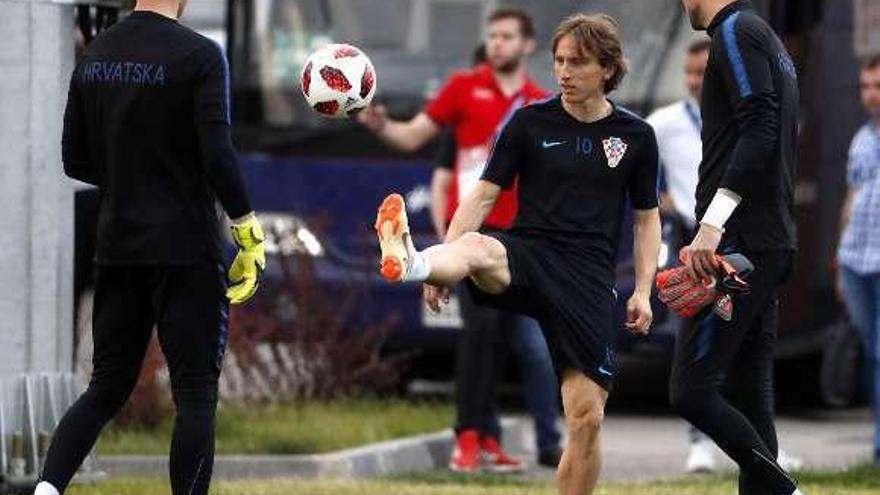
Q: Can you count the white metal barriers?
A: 1